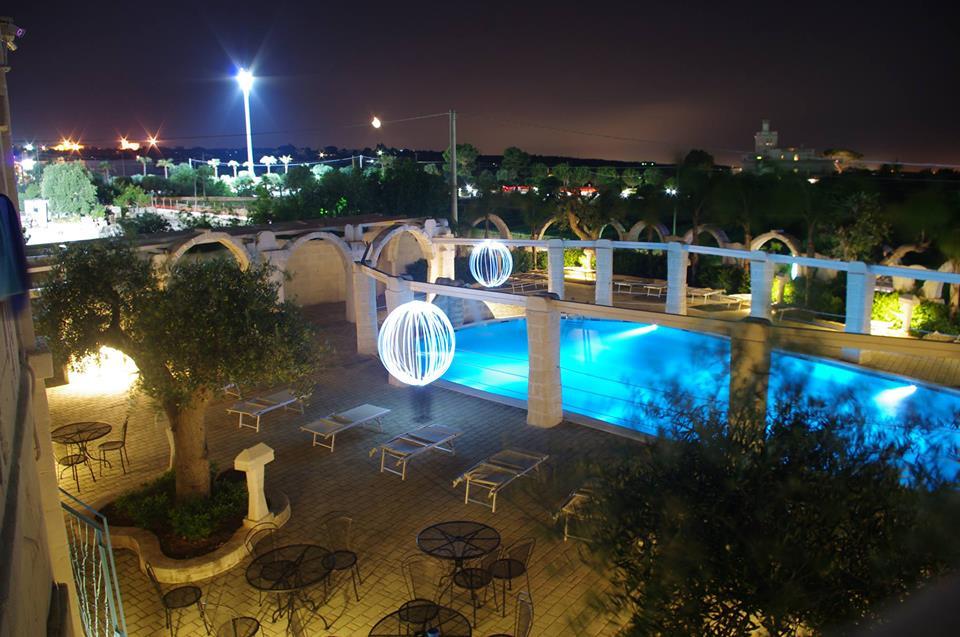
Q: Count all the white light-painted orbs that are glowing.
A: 2